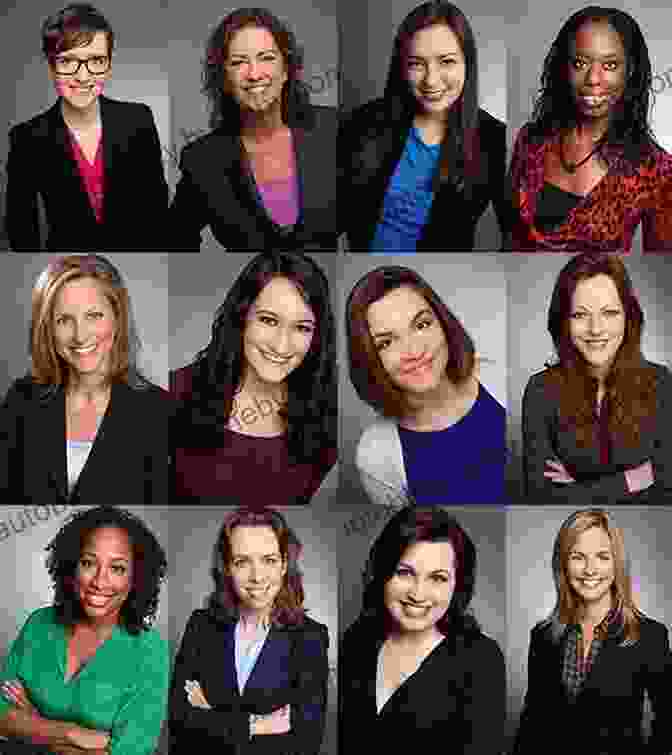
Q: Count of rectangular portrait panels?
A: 12